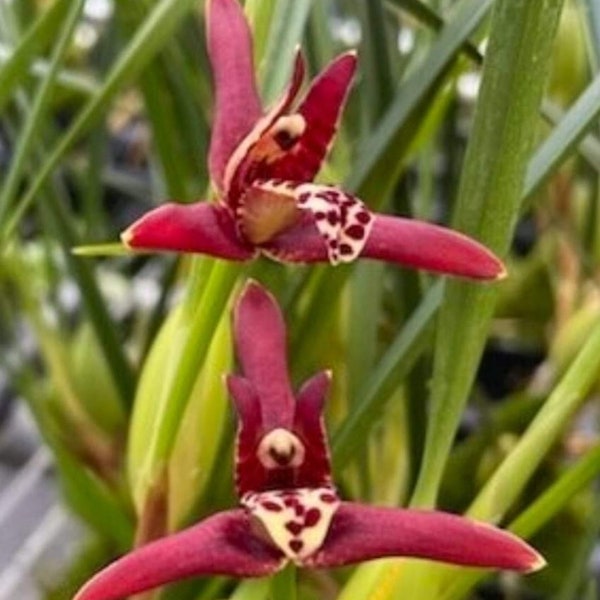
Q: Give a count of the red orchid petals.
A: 10